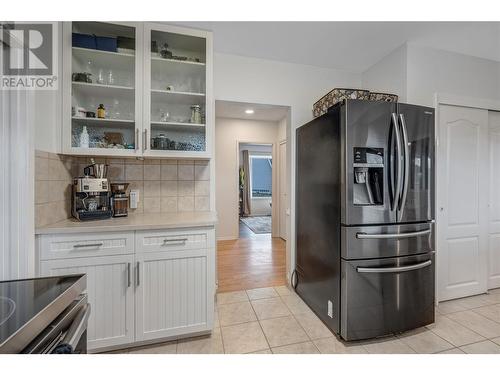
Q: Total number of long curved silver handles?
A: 4